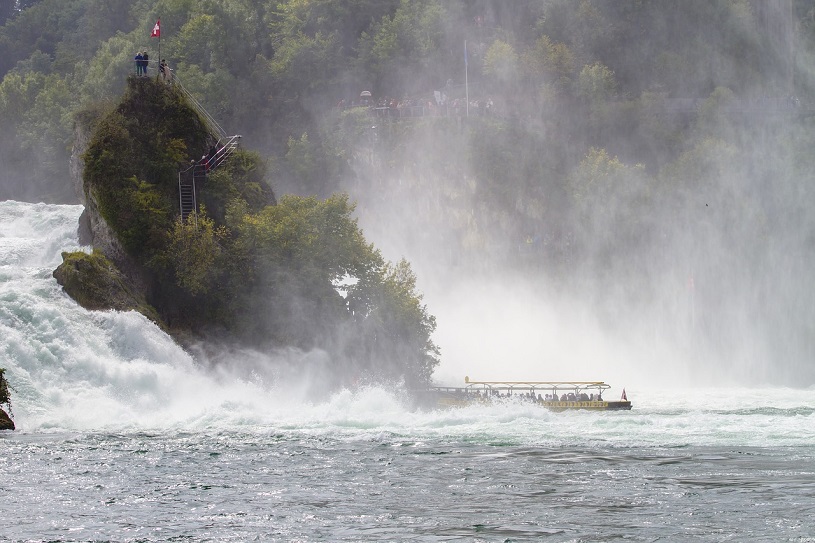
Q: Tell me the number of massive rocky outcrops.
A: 1